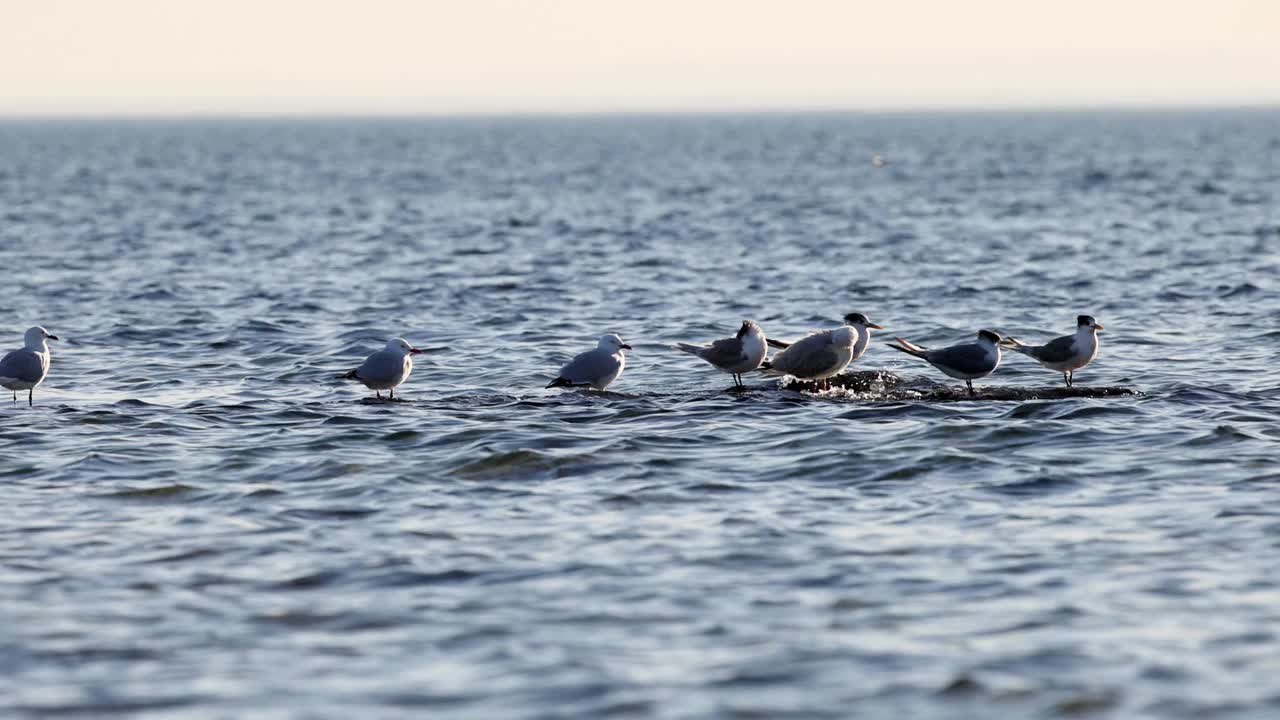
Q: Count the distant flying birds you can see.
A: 1